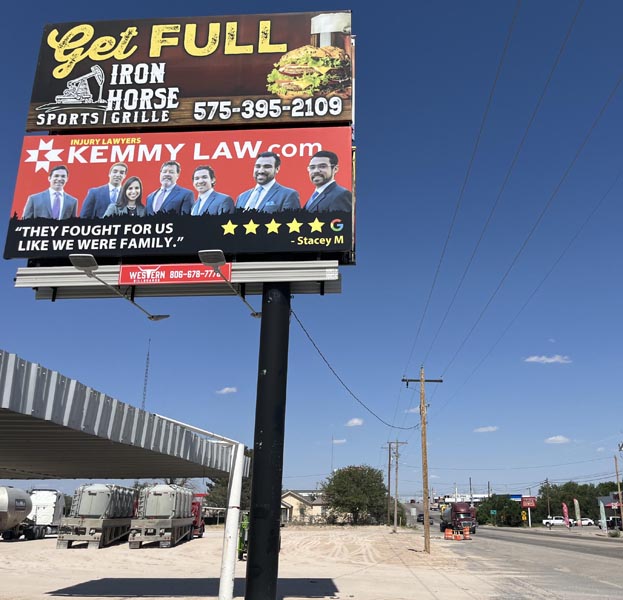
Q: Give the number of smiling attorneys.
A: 7